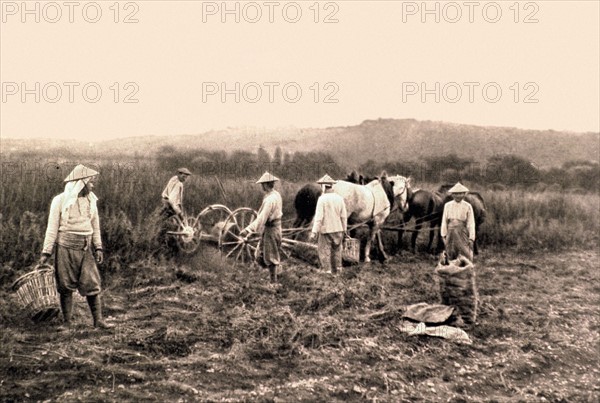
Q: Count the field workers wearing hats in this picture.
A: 5